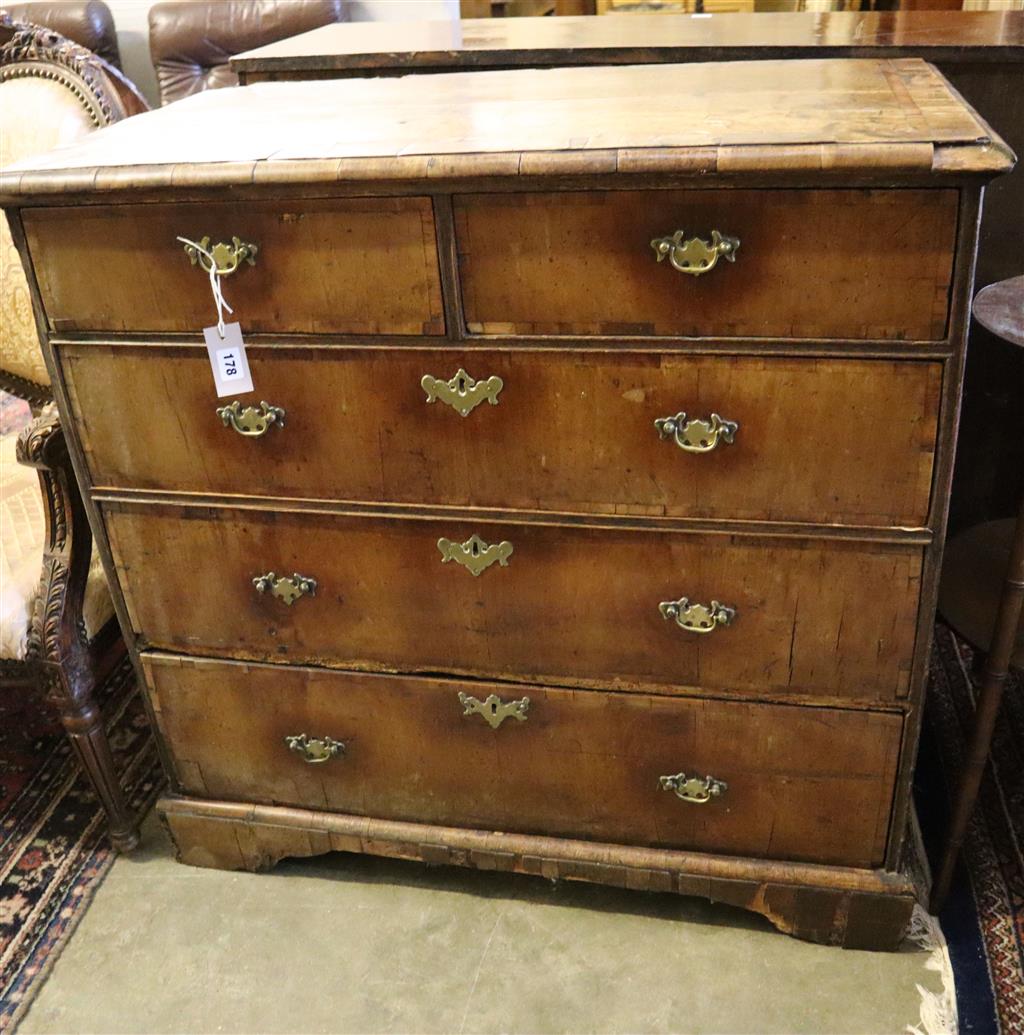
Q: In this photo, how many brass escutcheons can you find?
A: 3